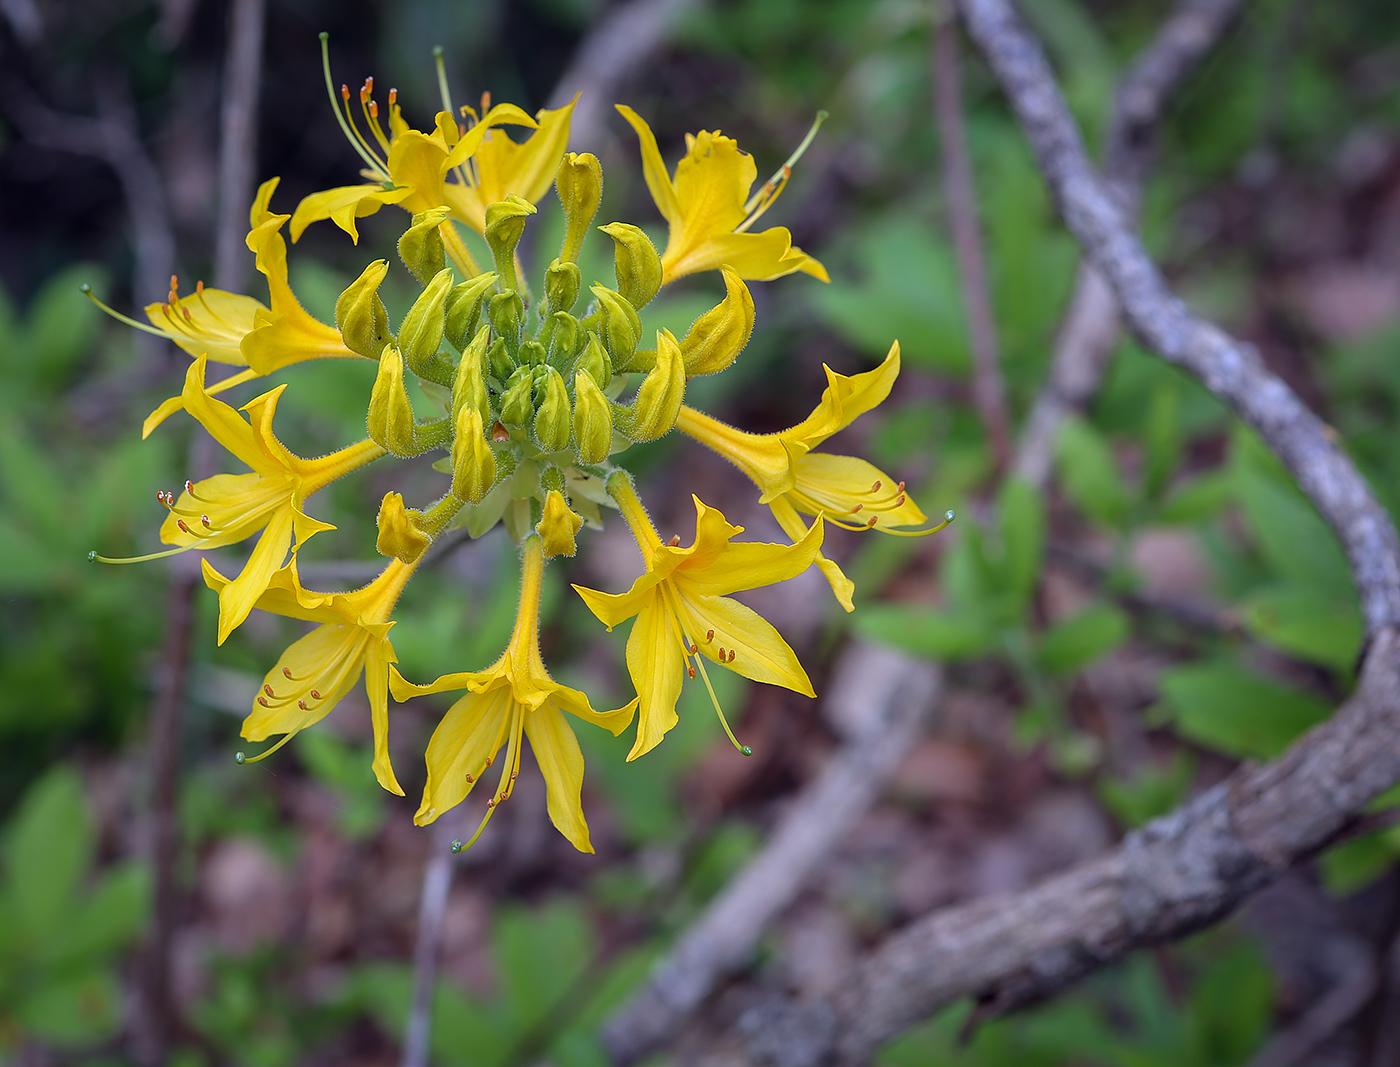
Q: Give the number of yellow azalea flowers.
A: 9